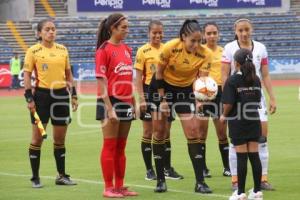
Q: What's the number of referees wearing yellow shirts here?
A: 4